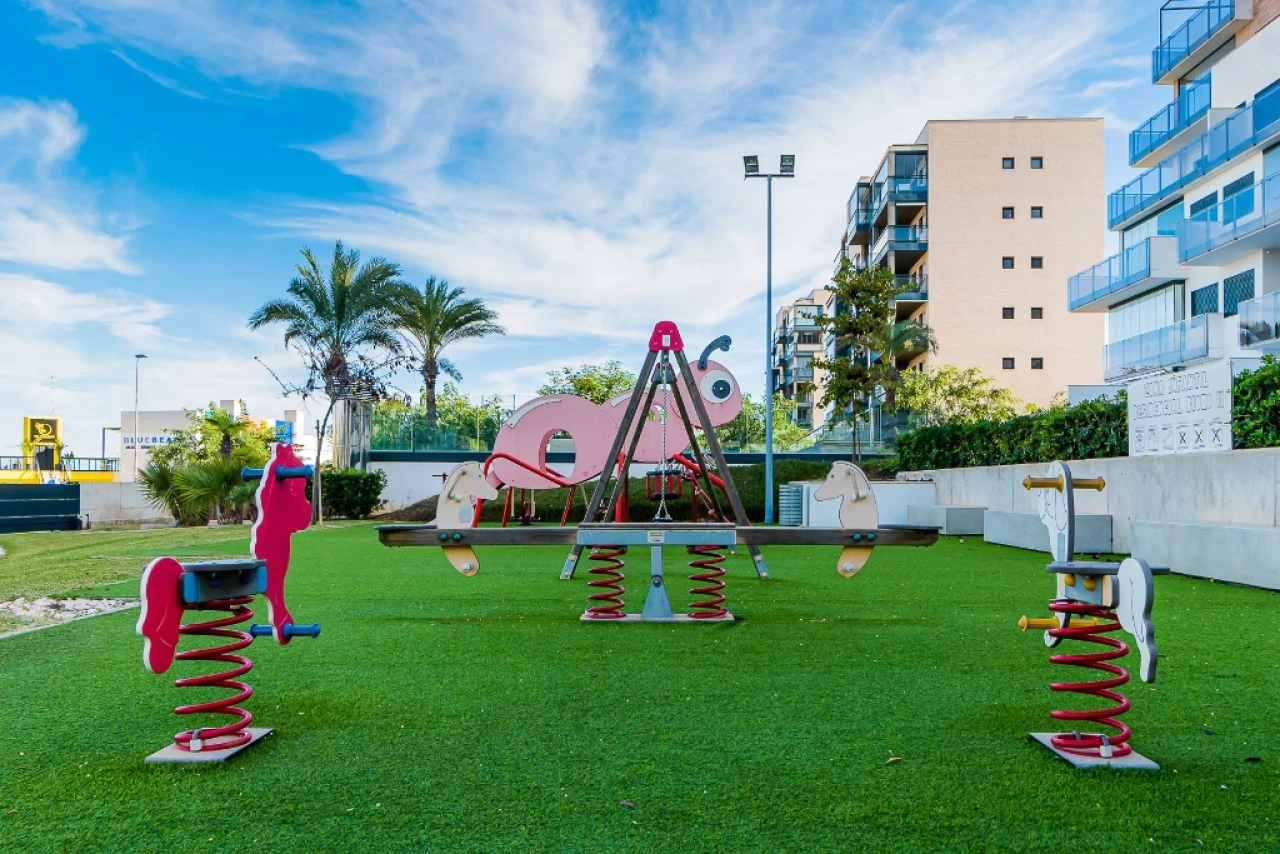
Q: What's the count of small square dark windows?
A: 10